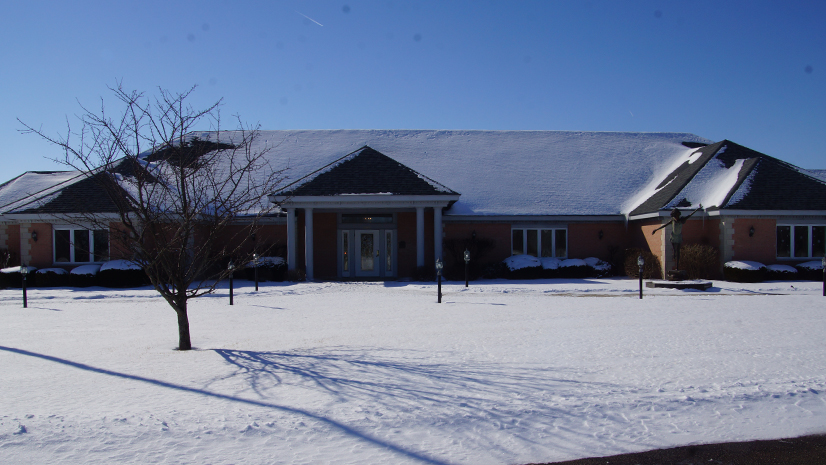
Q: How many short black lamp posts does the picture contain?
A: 7